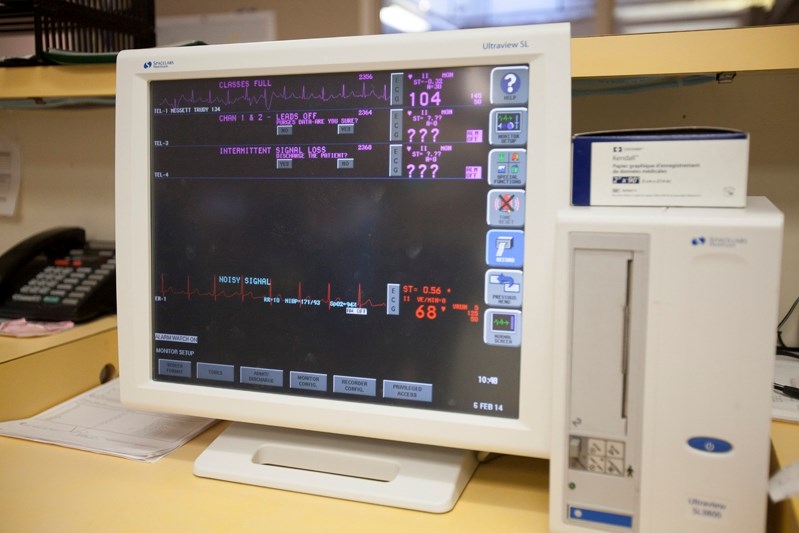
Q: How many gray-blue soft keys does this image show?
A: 6